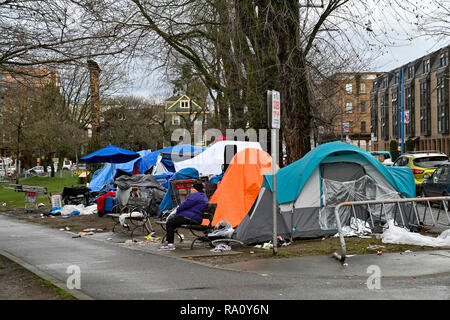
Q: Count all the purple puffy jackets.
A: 1